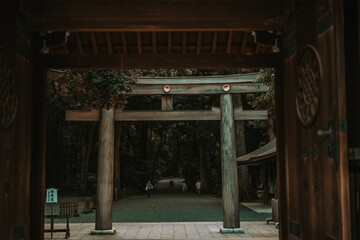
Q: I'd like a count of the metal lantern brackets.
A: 2